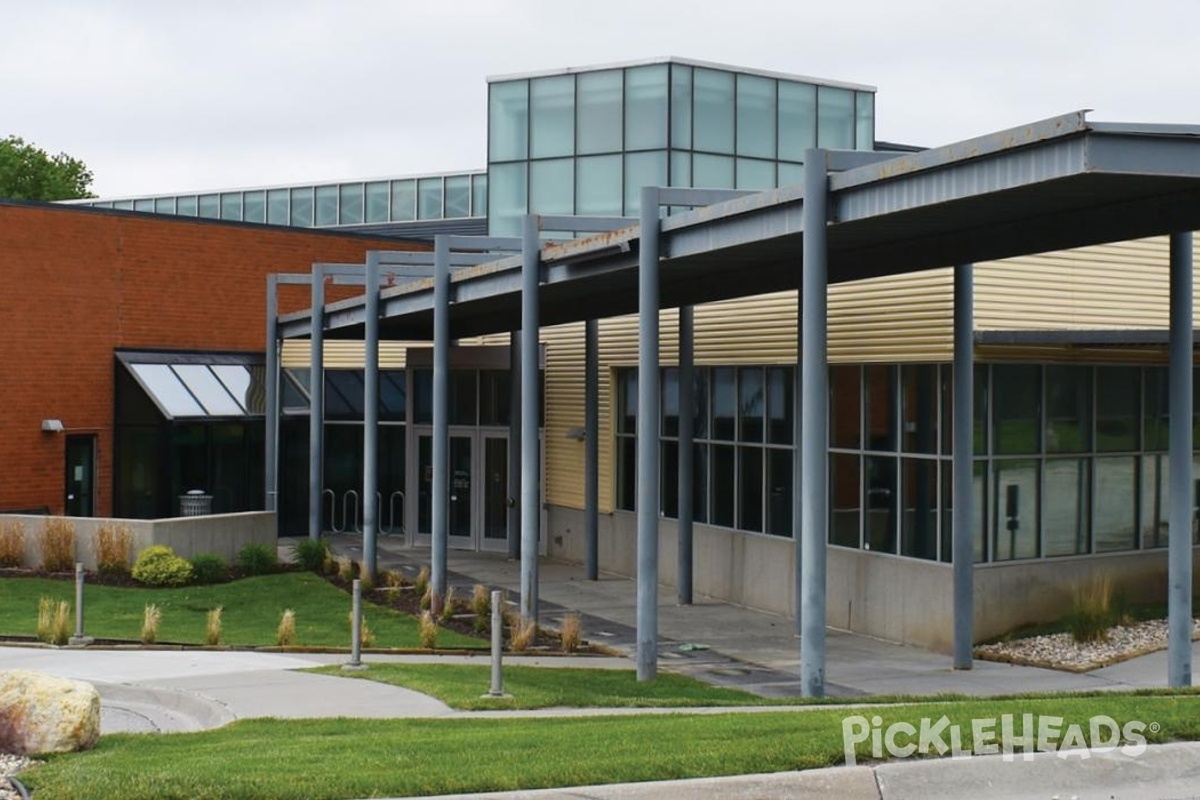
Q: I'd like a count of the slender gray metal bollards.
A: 3